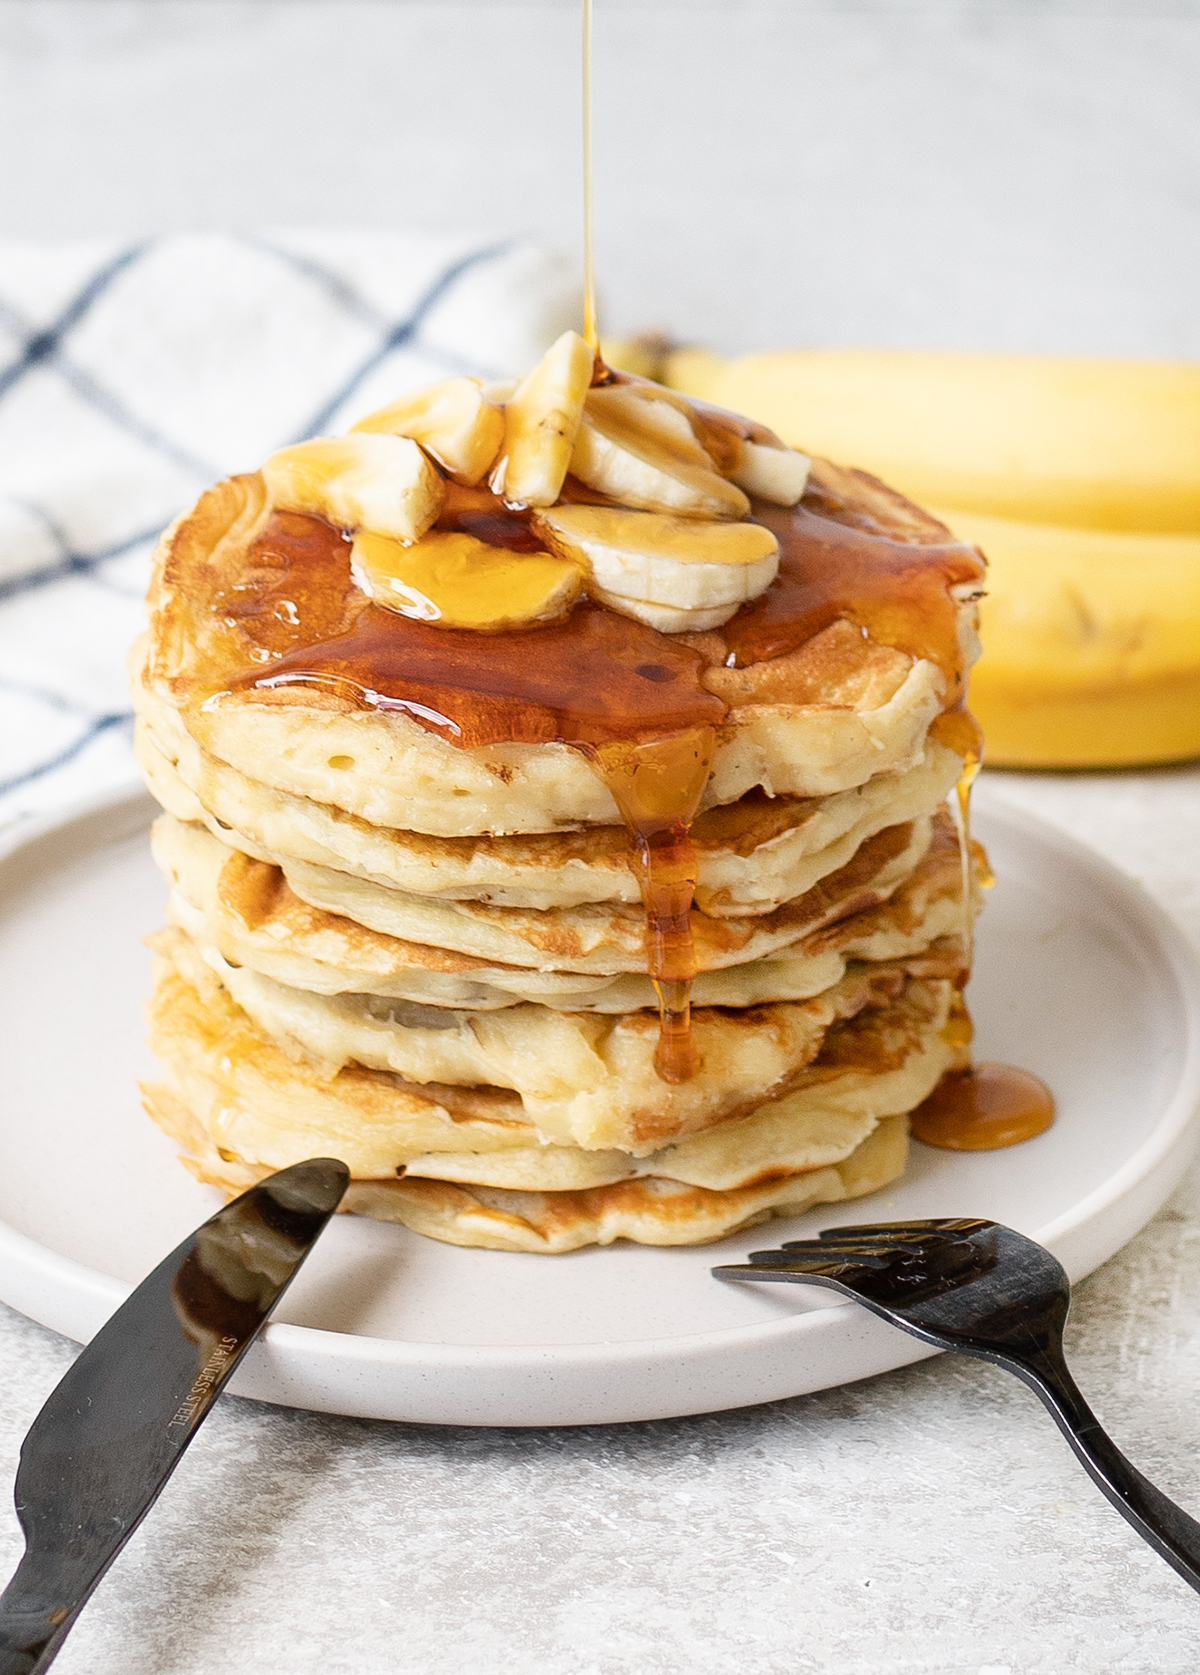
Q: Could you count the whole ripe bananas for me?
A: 2